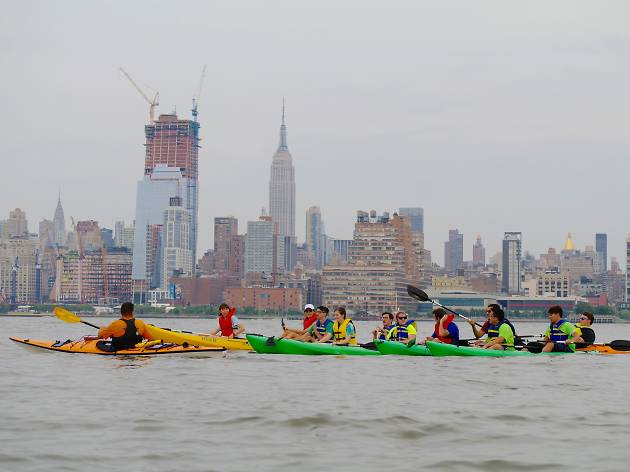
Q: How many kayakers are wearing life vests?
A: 12